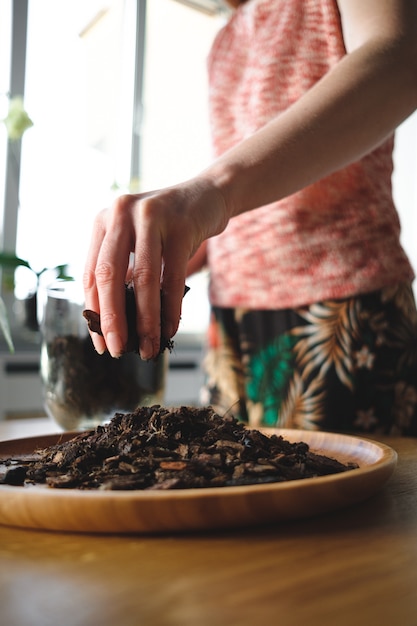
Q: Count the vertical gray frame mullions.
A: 2